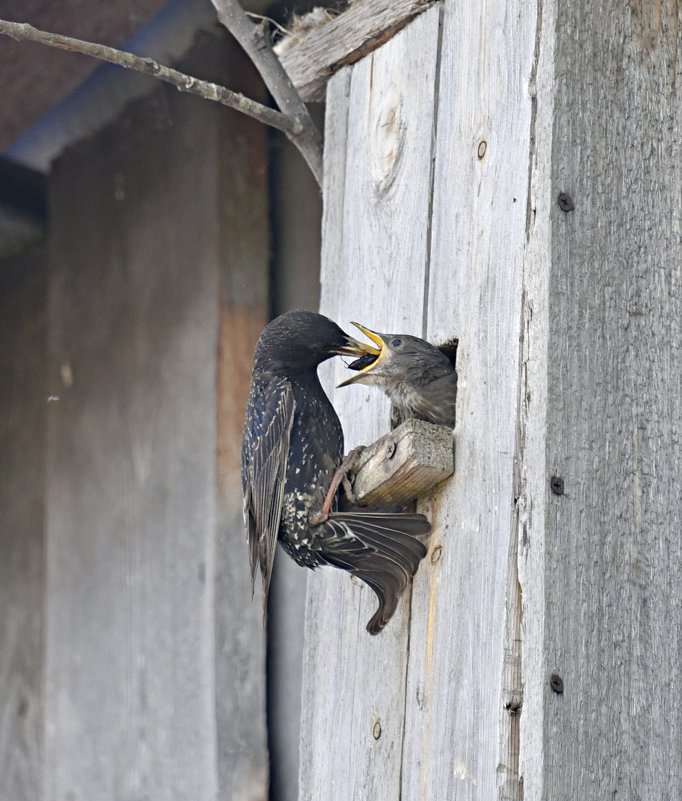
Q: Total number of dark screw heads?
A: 3